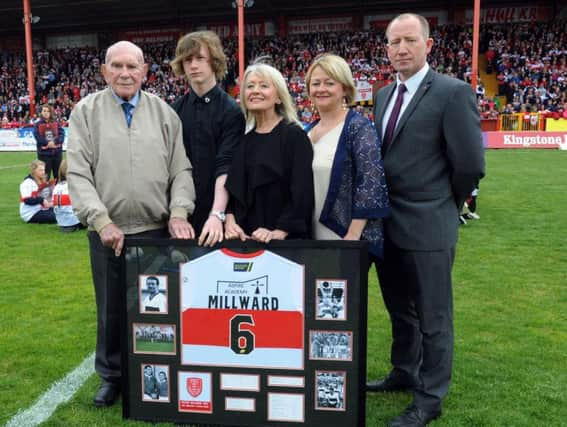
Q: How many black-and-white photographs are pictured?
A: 5